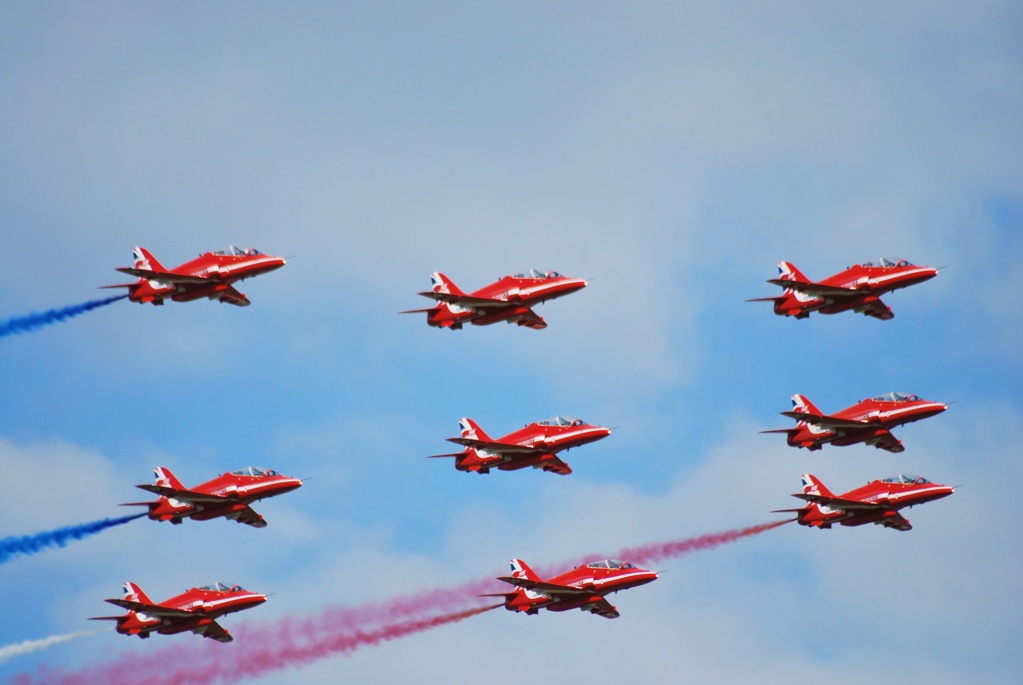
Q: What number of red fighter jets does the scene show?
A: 9